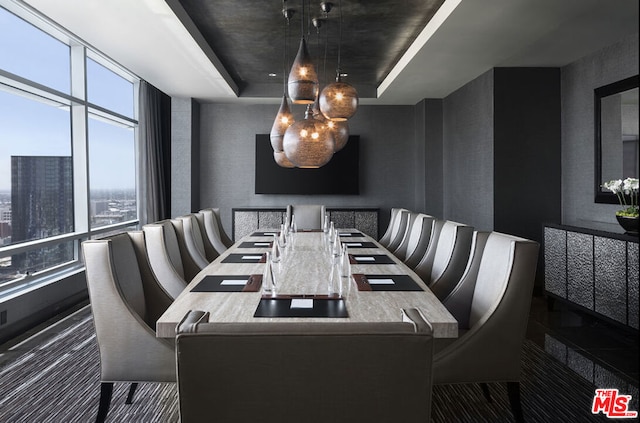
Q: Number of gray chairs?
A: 10